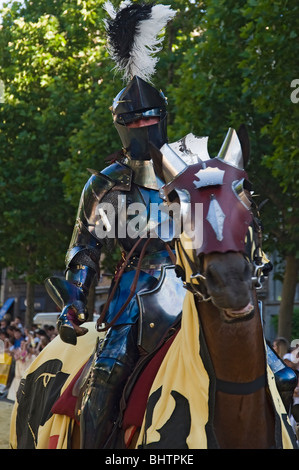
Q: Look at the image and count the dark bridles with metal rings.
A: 1